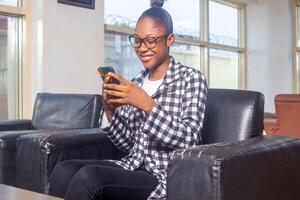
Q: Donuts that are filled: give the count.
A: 0